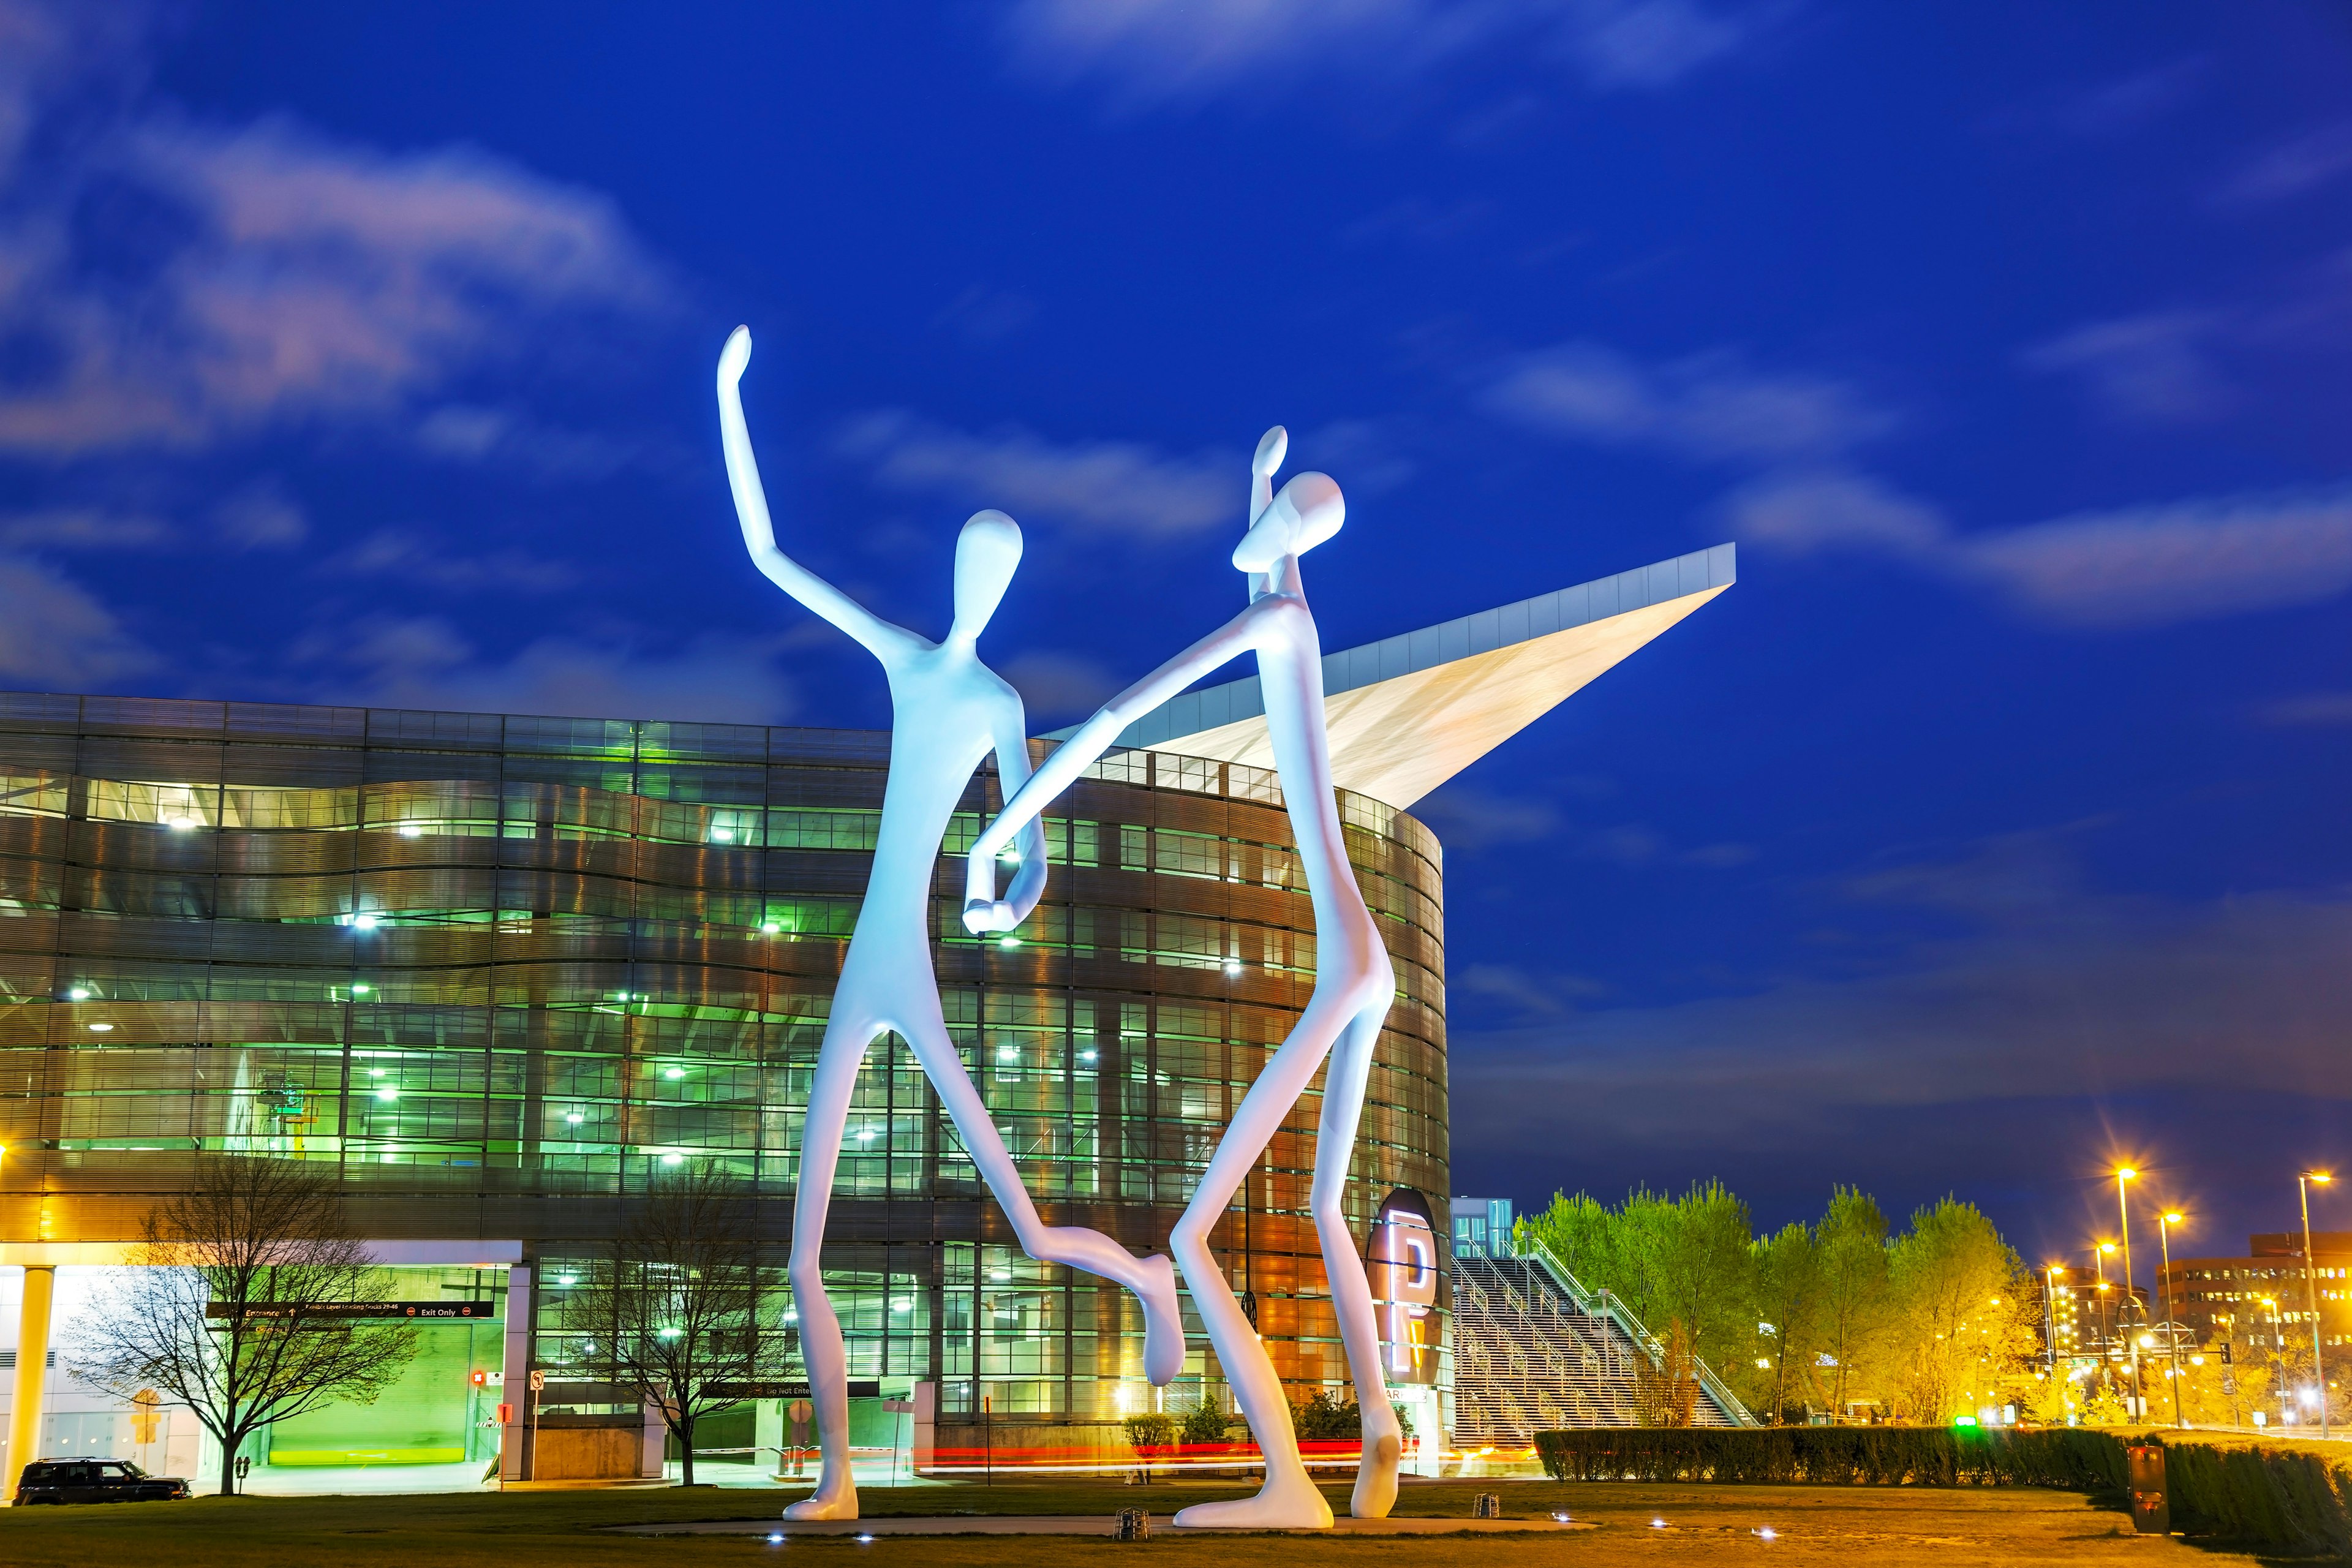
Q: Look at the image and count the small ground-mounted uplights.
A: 5